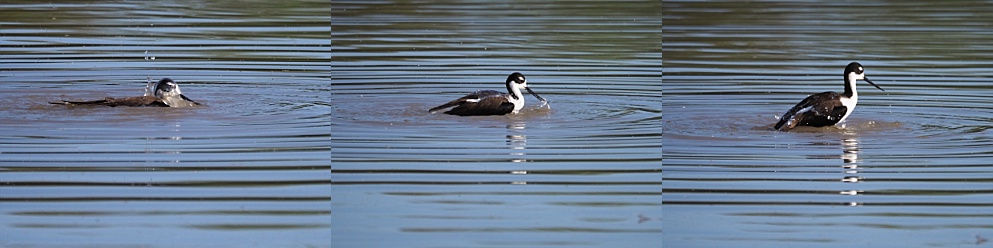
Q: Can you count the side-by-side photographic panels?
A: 3